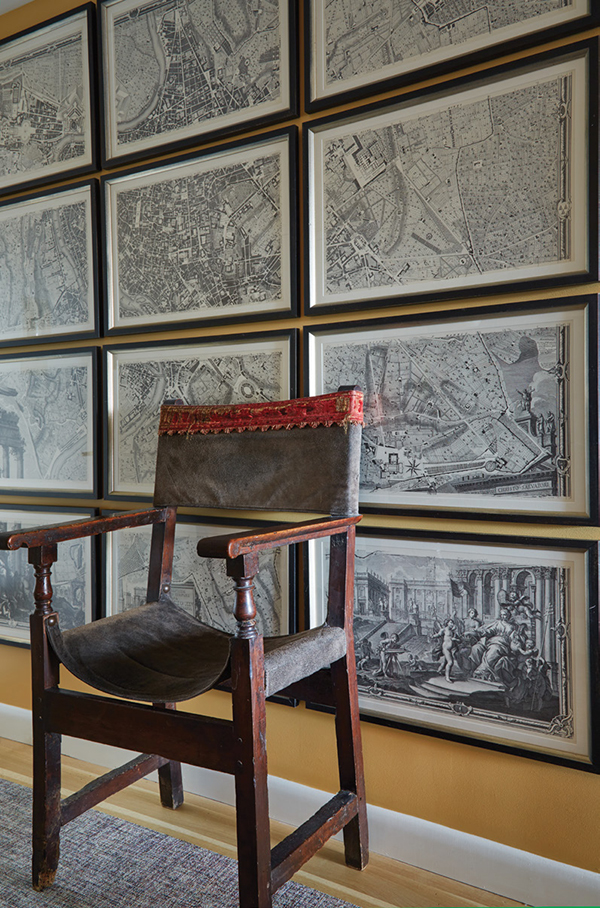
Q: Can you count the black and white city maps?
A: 11